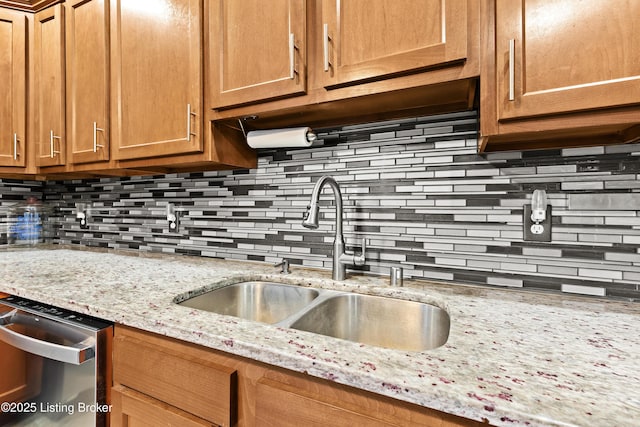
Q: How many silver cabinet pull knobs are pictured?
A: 7